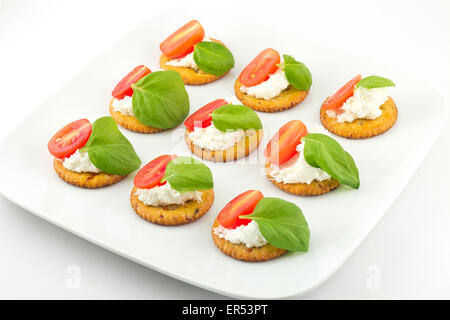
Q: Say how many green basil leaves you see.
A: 9